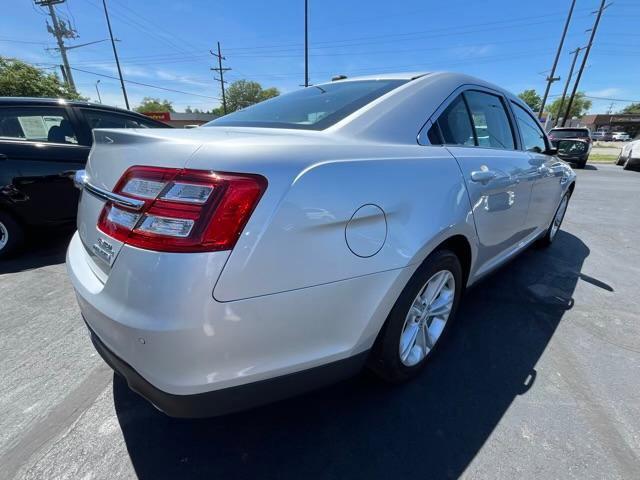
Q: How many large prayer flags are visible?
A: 0